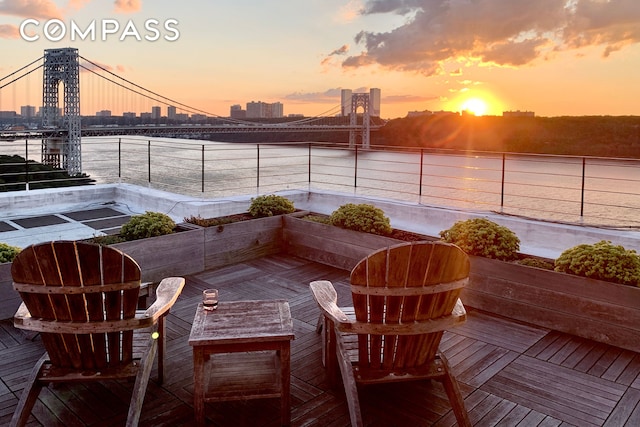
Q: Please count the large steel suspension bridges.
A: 1